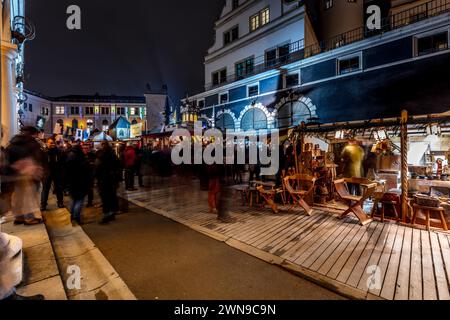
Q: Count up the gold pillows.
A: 0